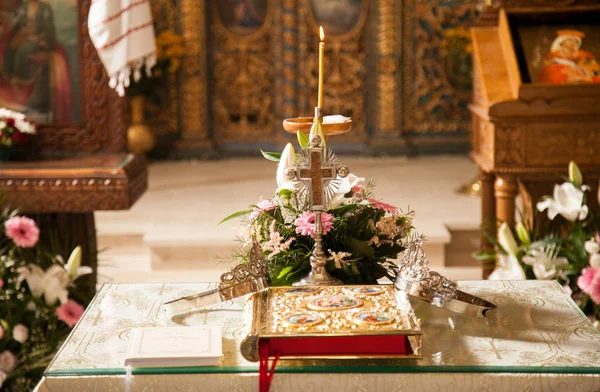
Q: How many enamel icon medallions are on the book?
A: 5